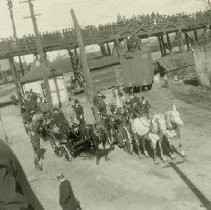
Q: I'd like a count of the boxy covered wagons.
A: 1